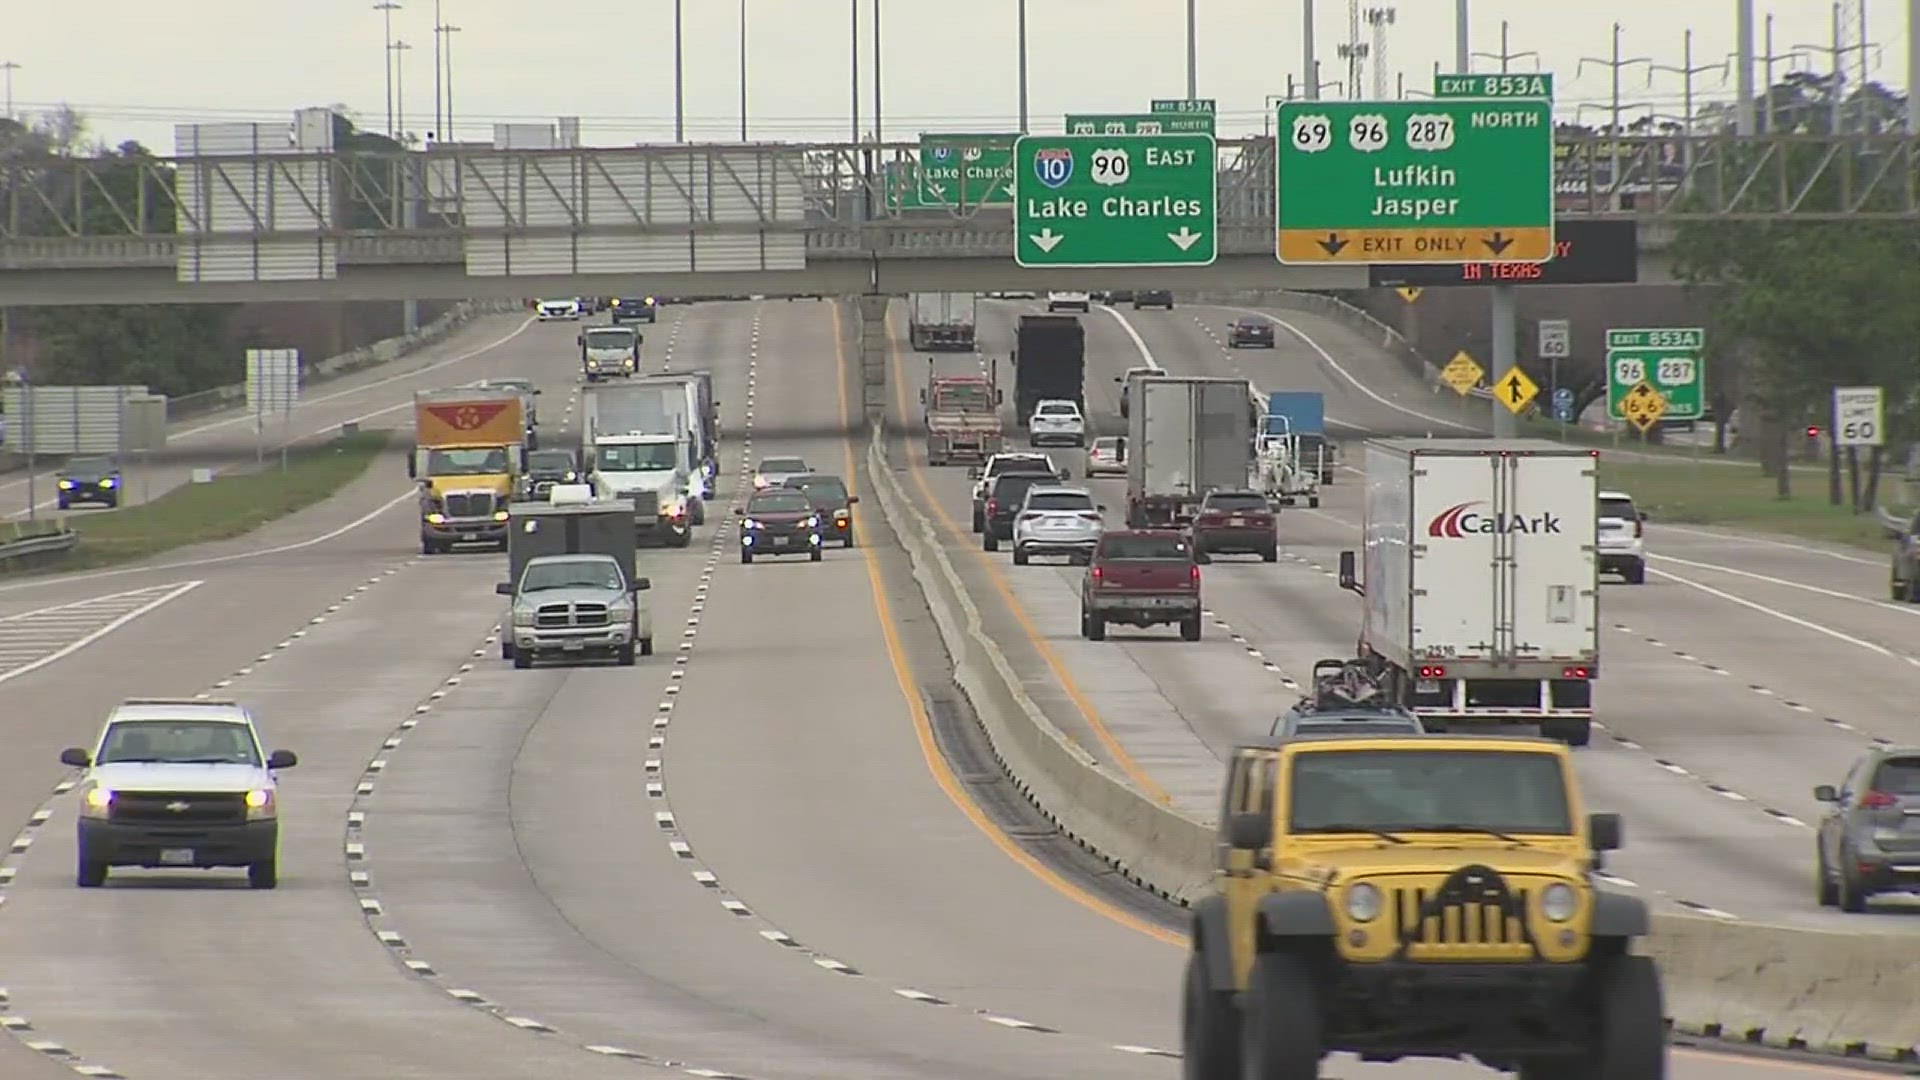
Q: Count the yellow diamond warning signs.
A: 4